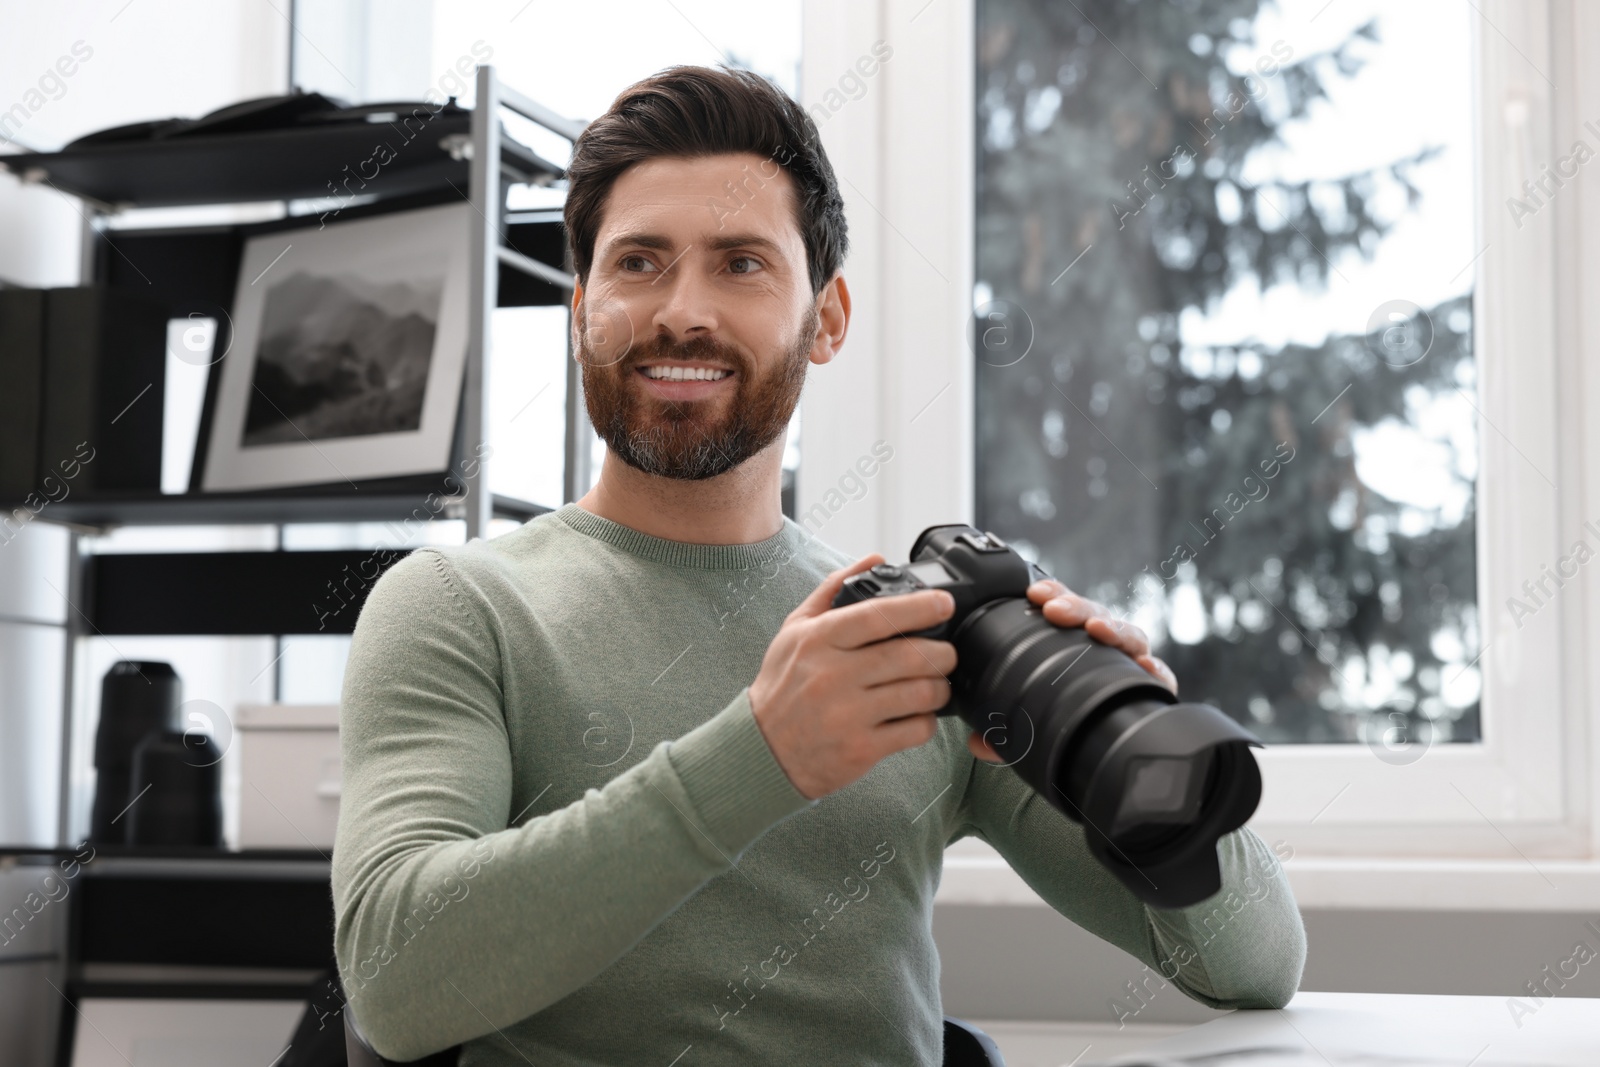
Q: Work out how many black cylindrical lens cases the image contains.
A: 2